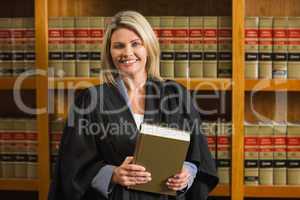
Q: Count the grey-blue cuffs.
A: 2